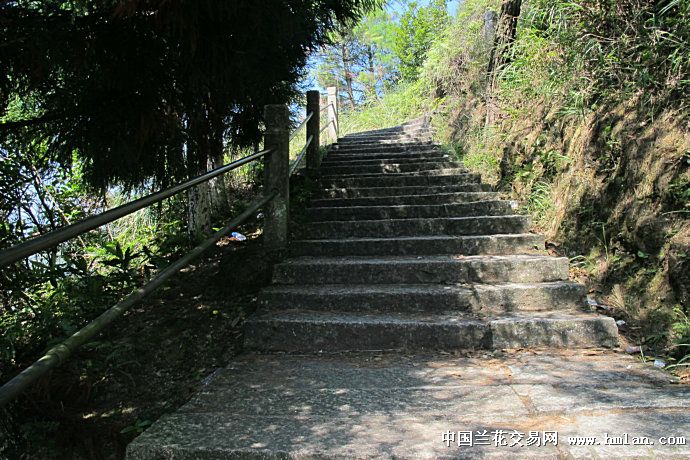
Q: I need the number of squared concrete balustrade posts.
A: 3